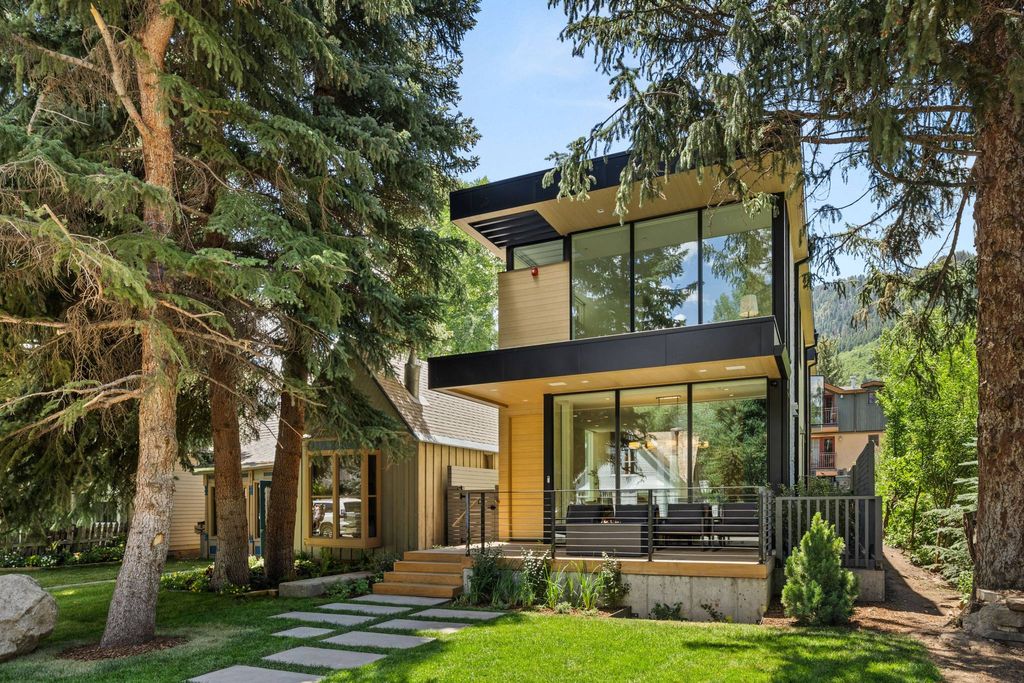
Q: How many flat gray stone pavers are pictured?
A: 9